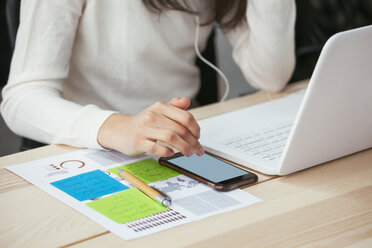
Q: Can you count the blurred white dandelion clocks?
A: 0